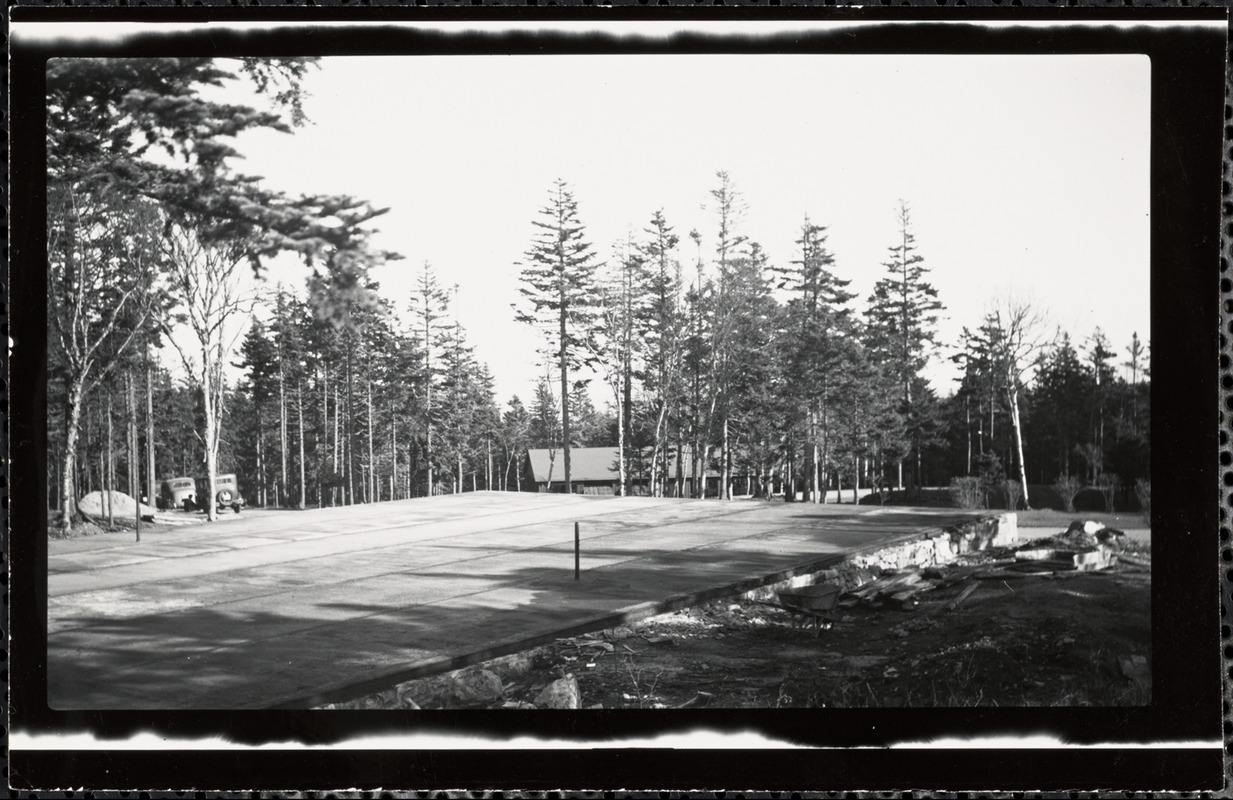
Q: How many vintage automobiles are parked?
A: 2